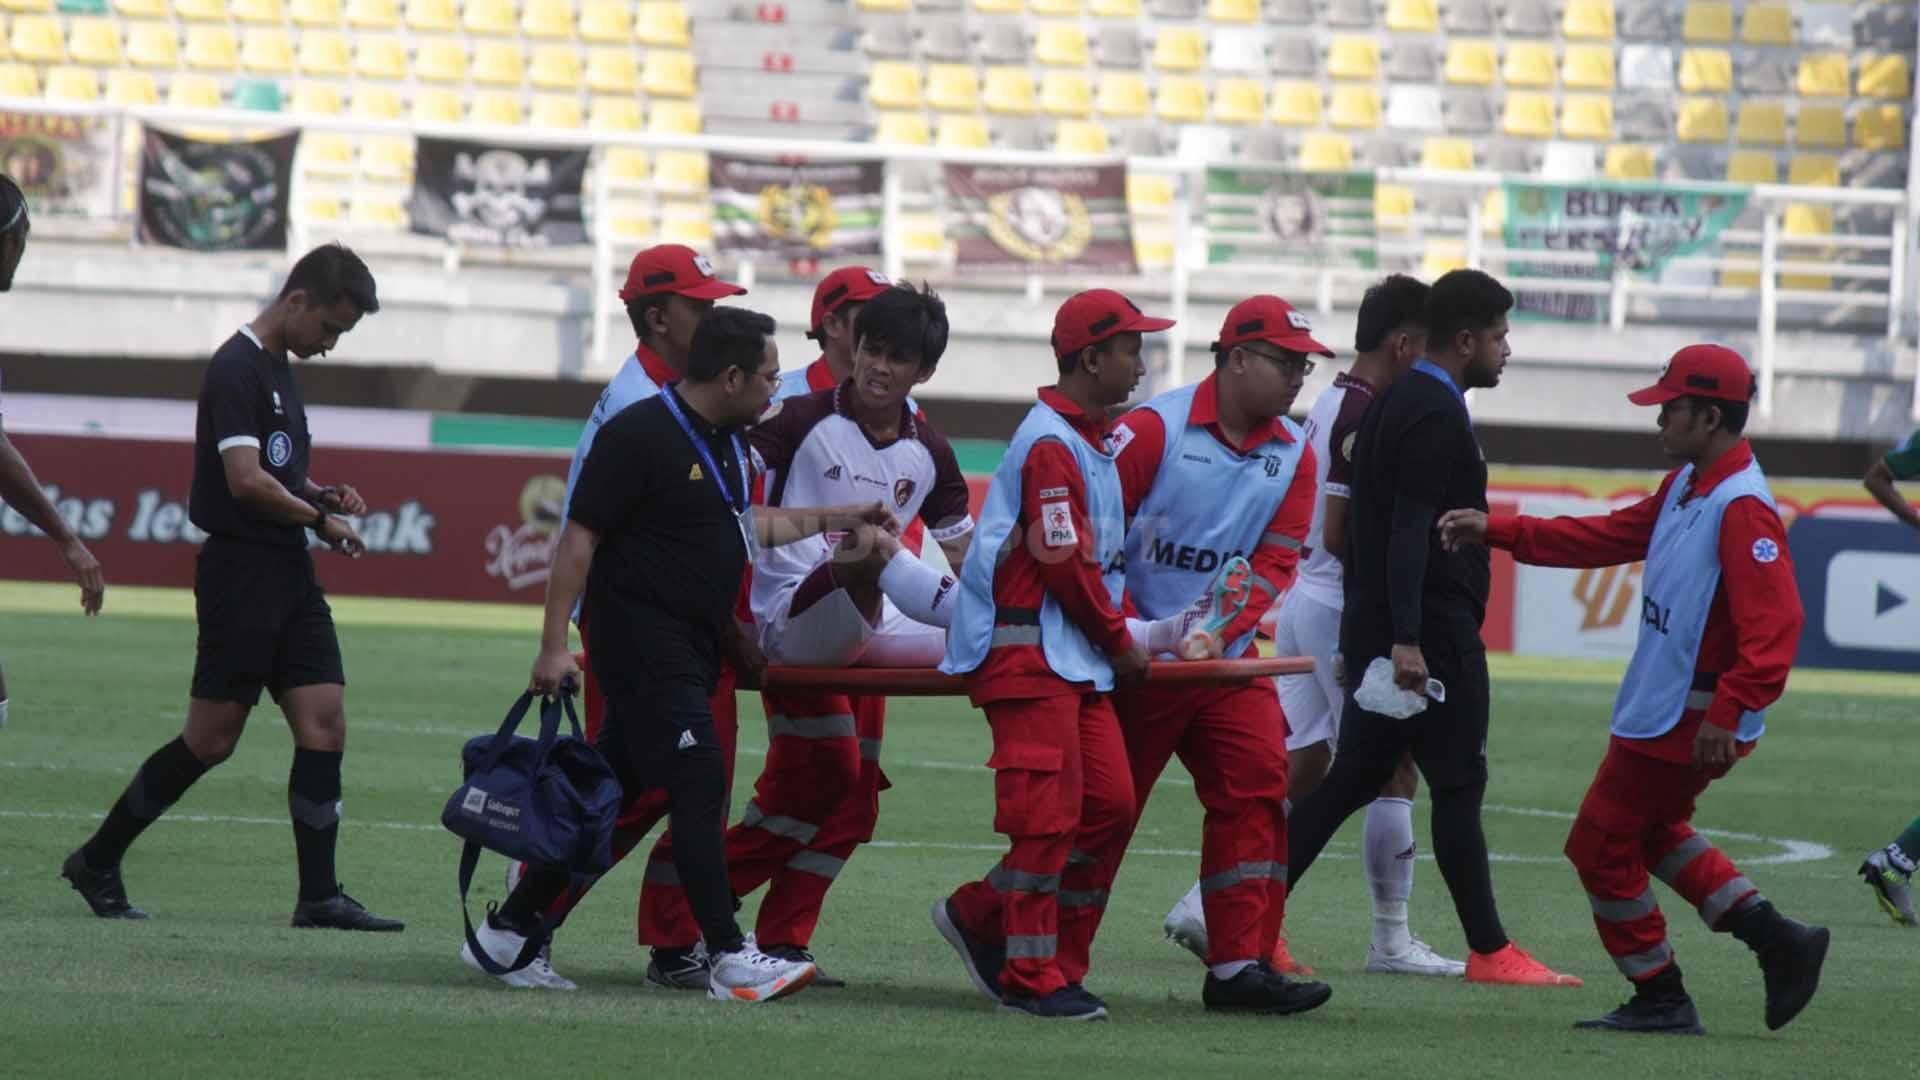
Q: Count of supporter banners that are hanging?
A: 7